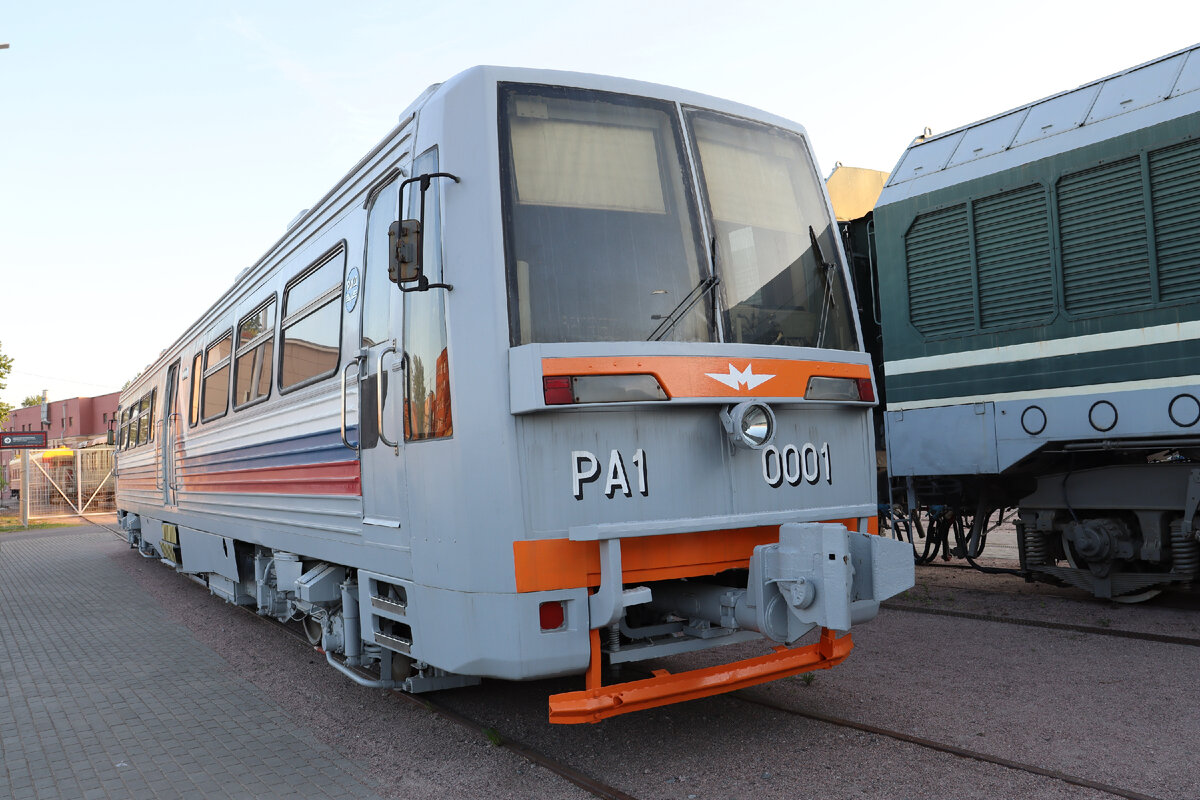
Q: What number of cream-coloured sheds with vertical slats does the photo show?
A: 0